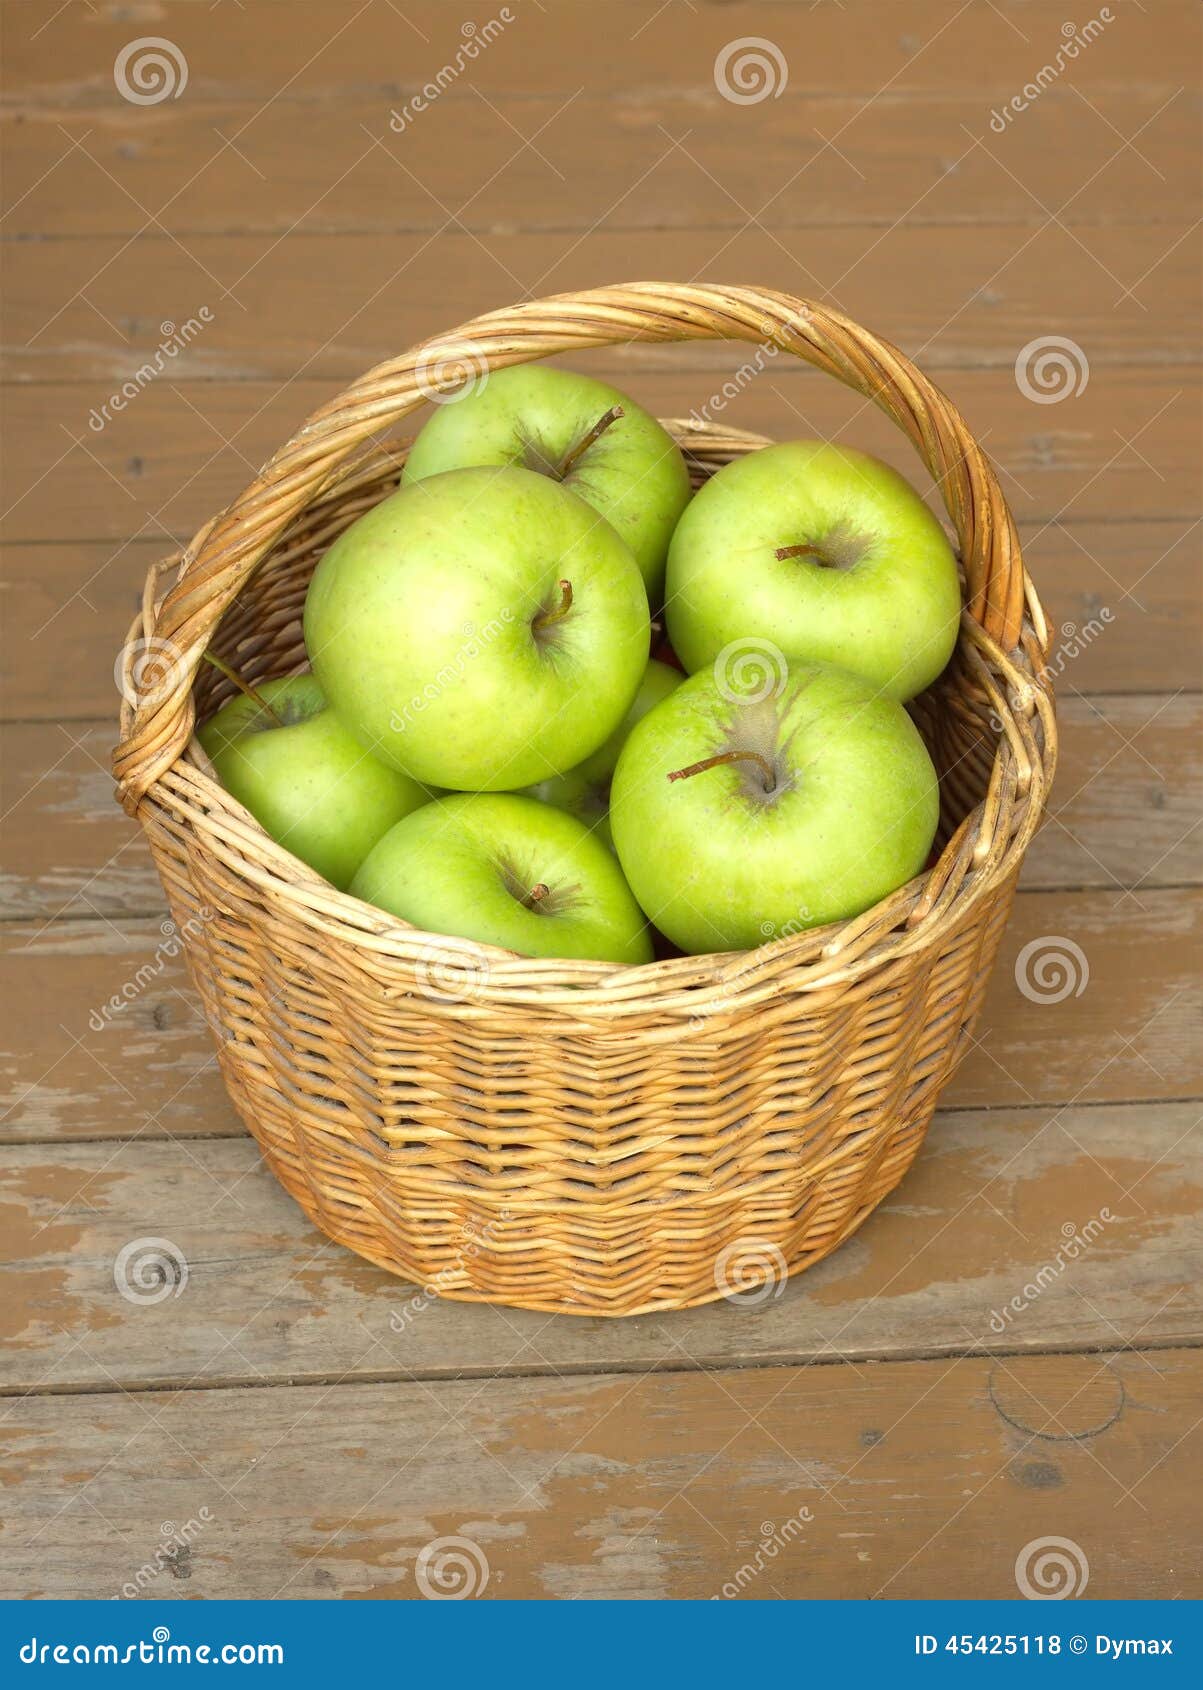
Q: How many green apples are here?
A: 7